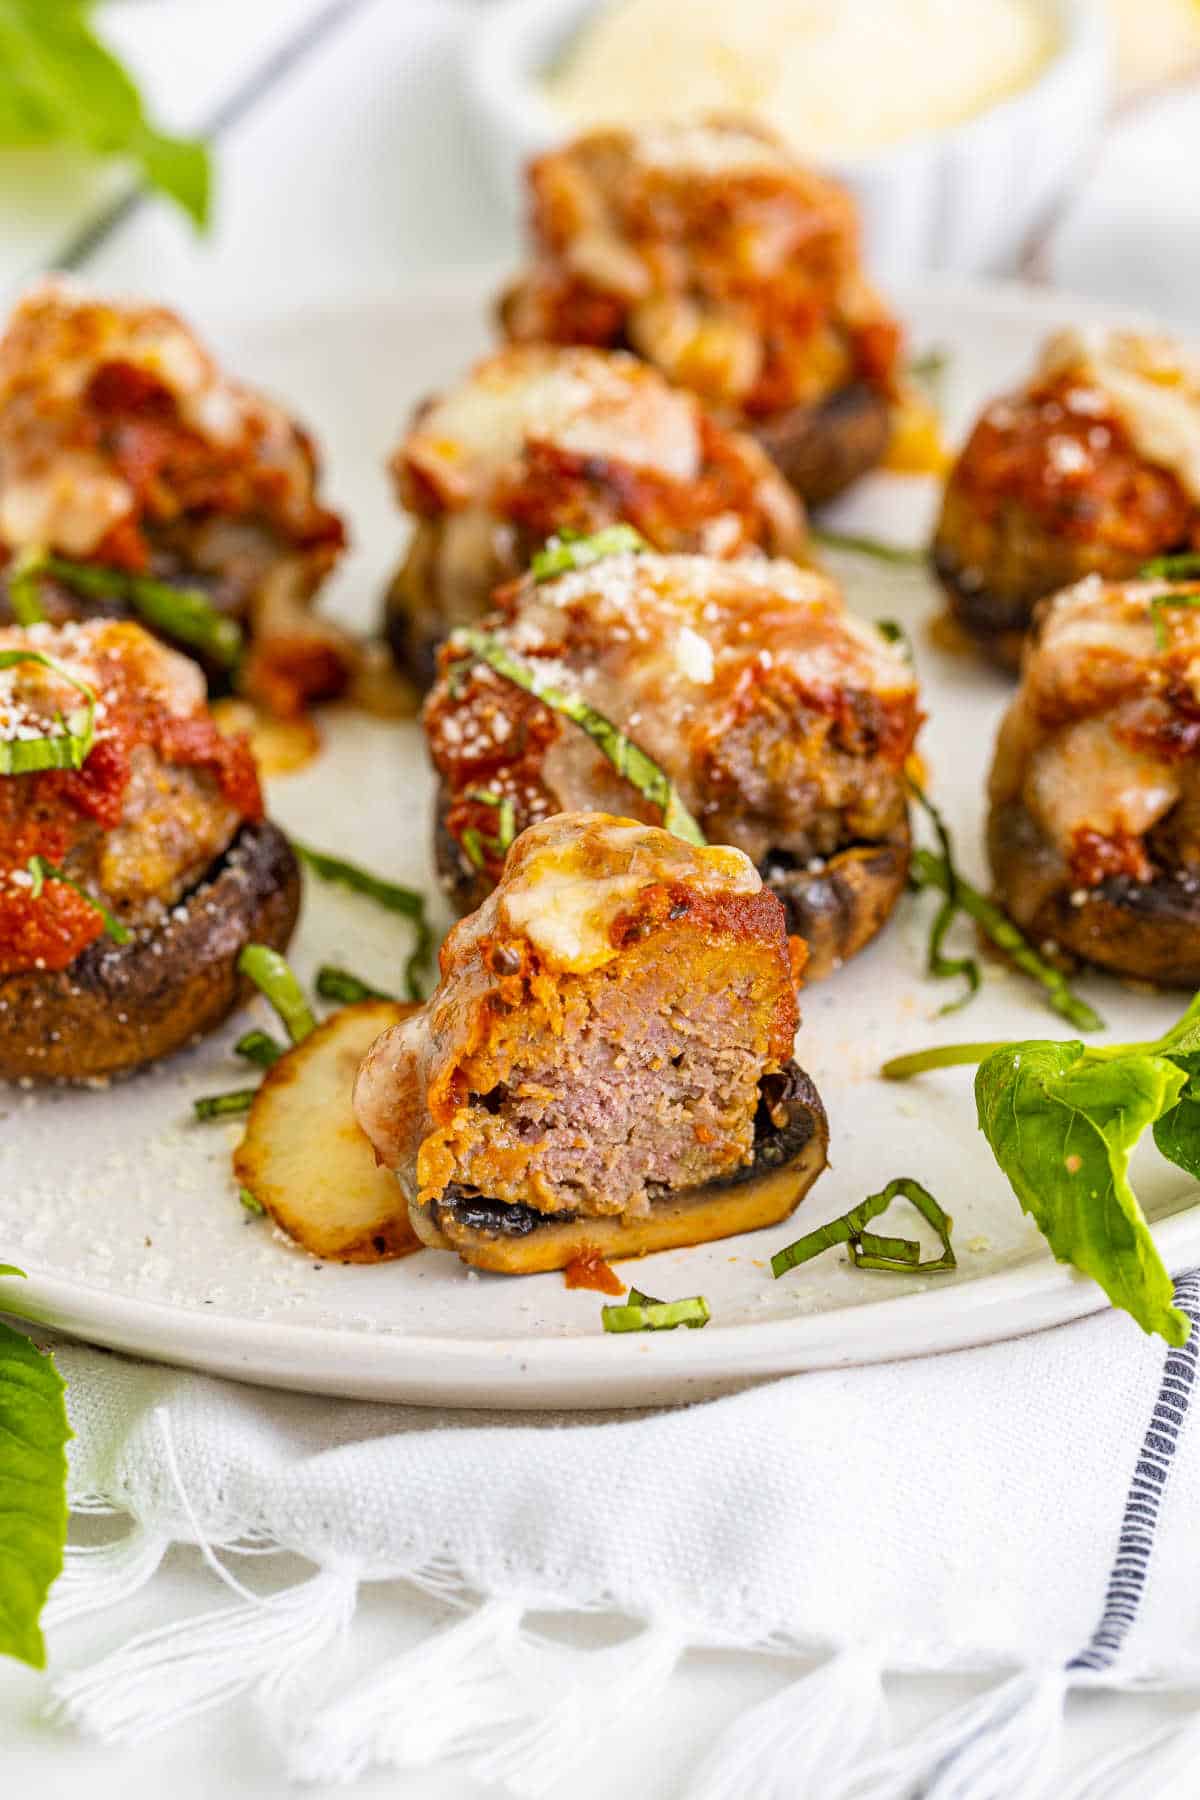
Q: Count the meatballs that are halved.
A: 1